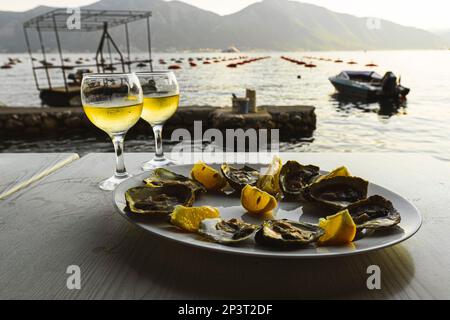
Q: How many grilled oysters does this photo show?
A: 8